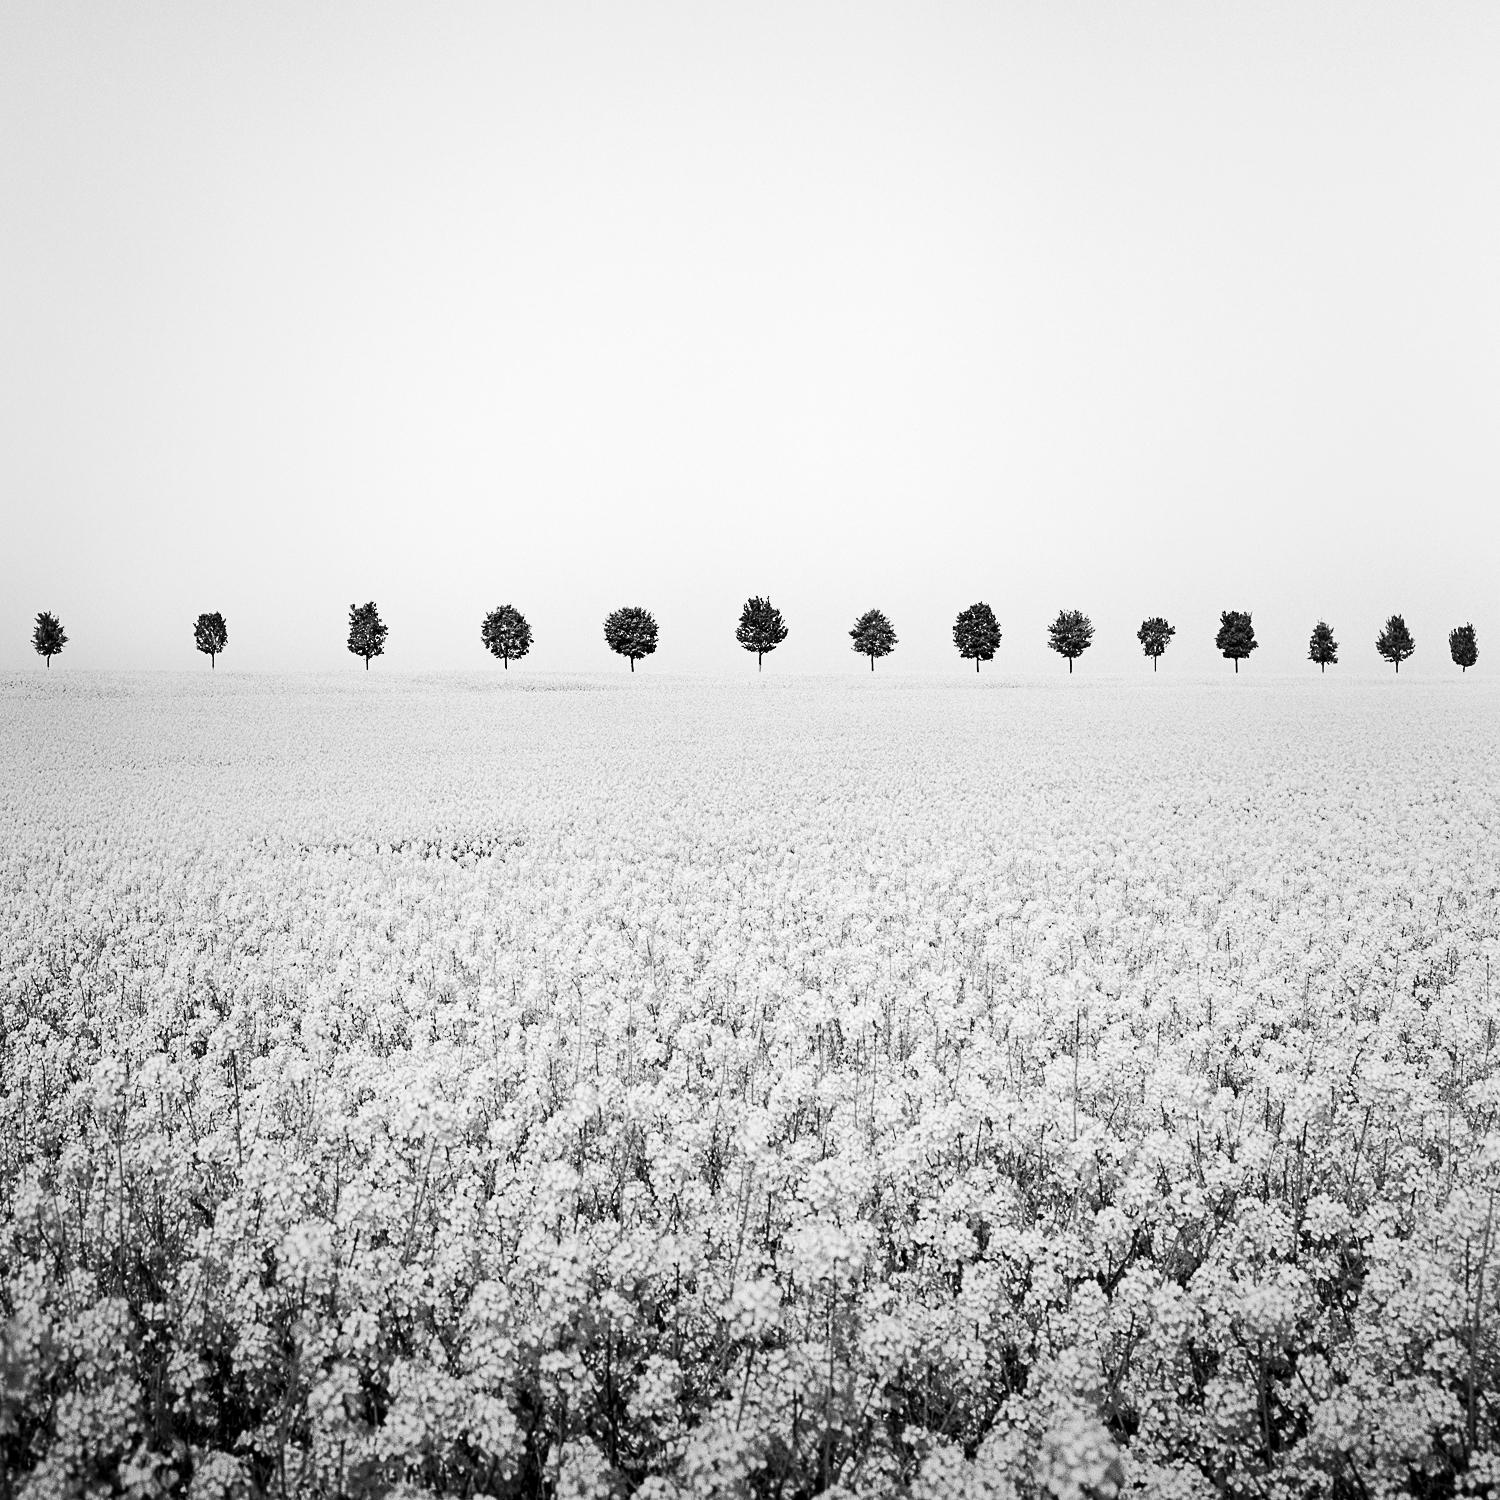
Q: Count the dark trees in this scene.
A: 14